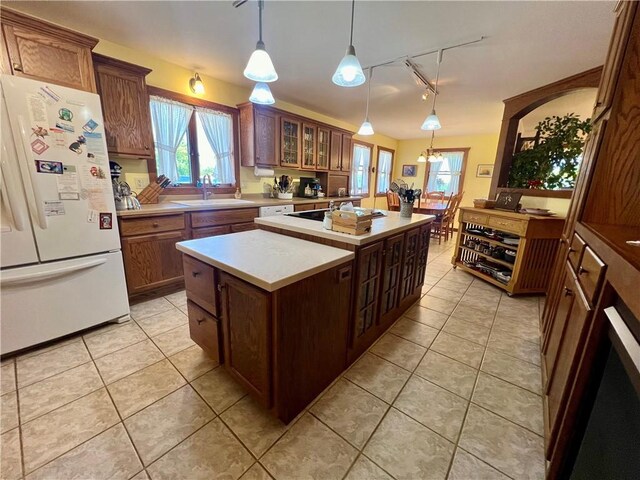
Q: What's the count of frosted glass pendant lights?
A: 5